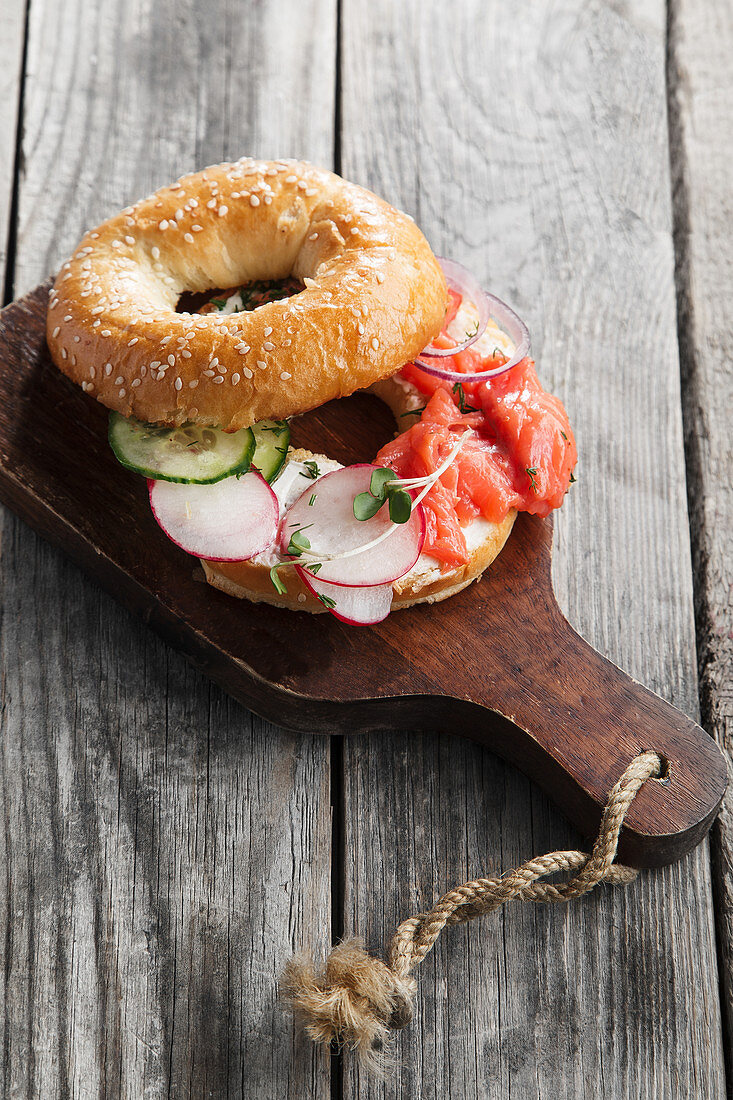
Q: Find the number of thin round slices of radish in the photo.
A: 3